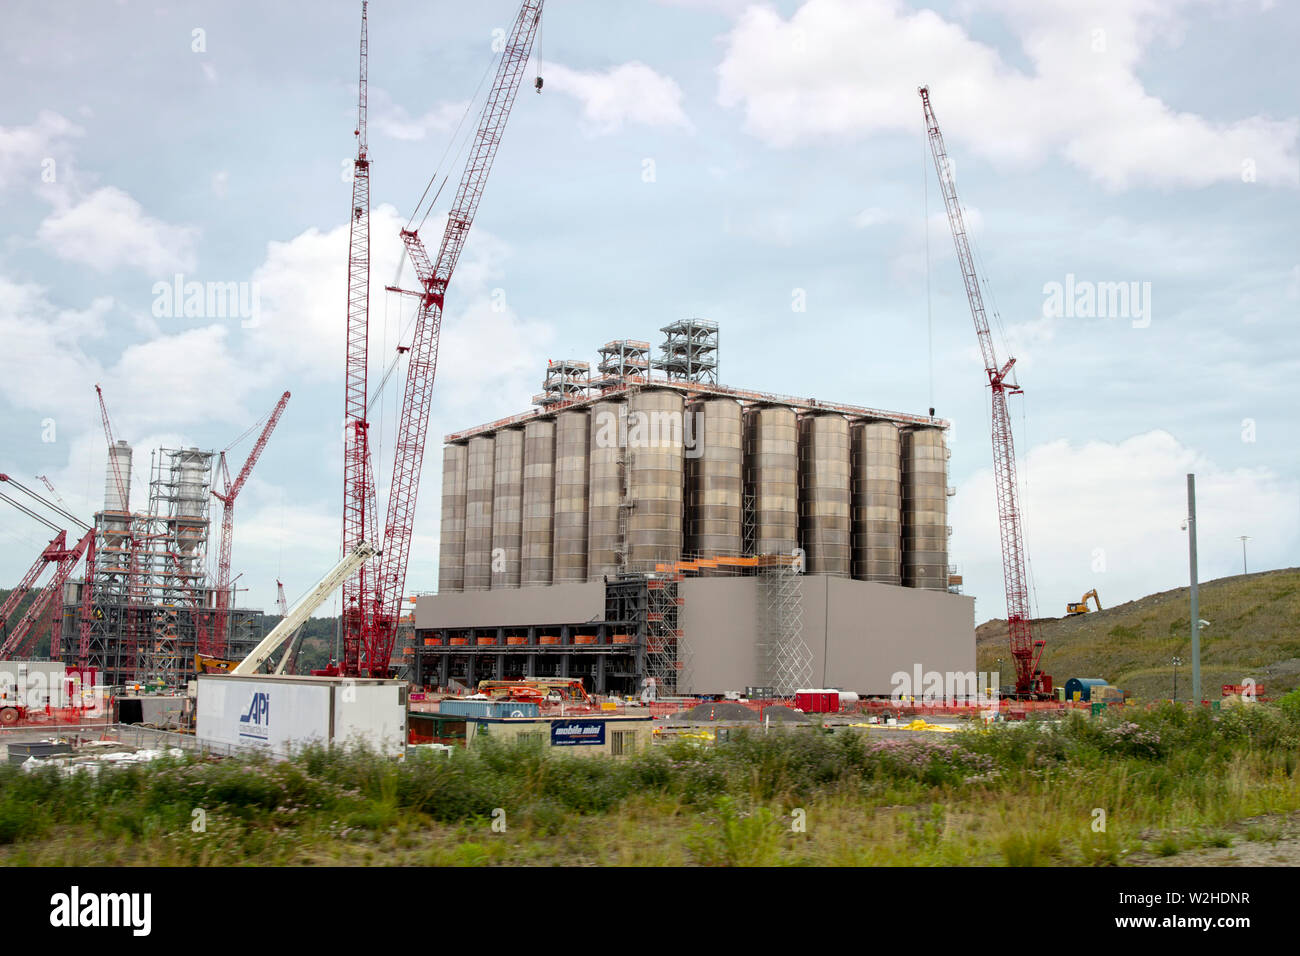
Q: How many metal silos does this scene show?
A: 12